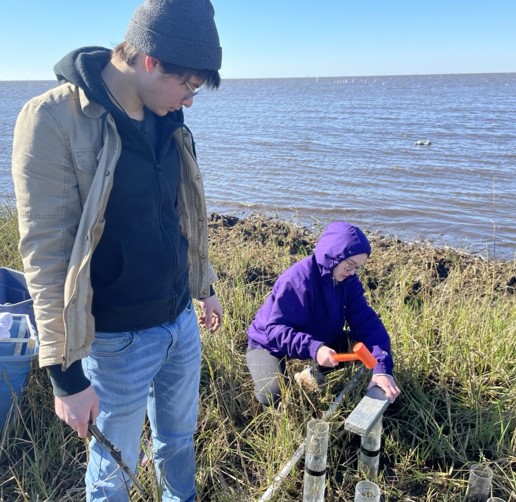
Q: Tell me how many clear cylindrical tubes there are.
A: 5